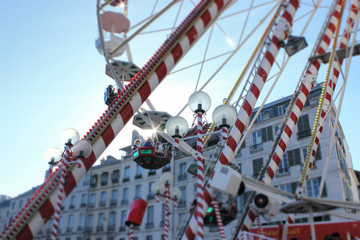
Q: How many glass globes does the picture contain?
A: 9